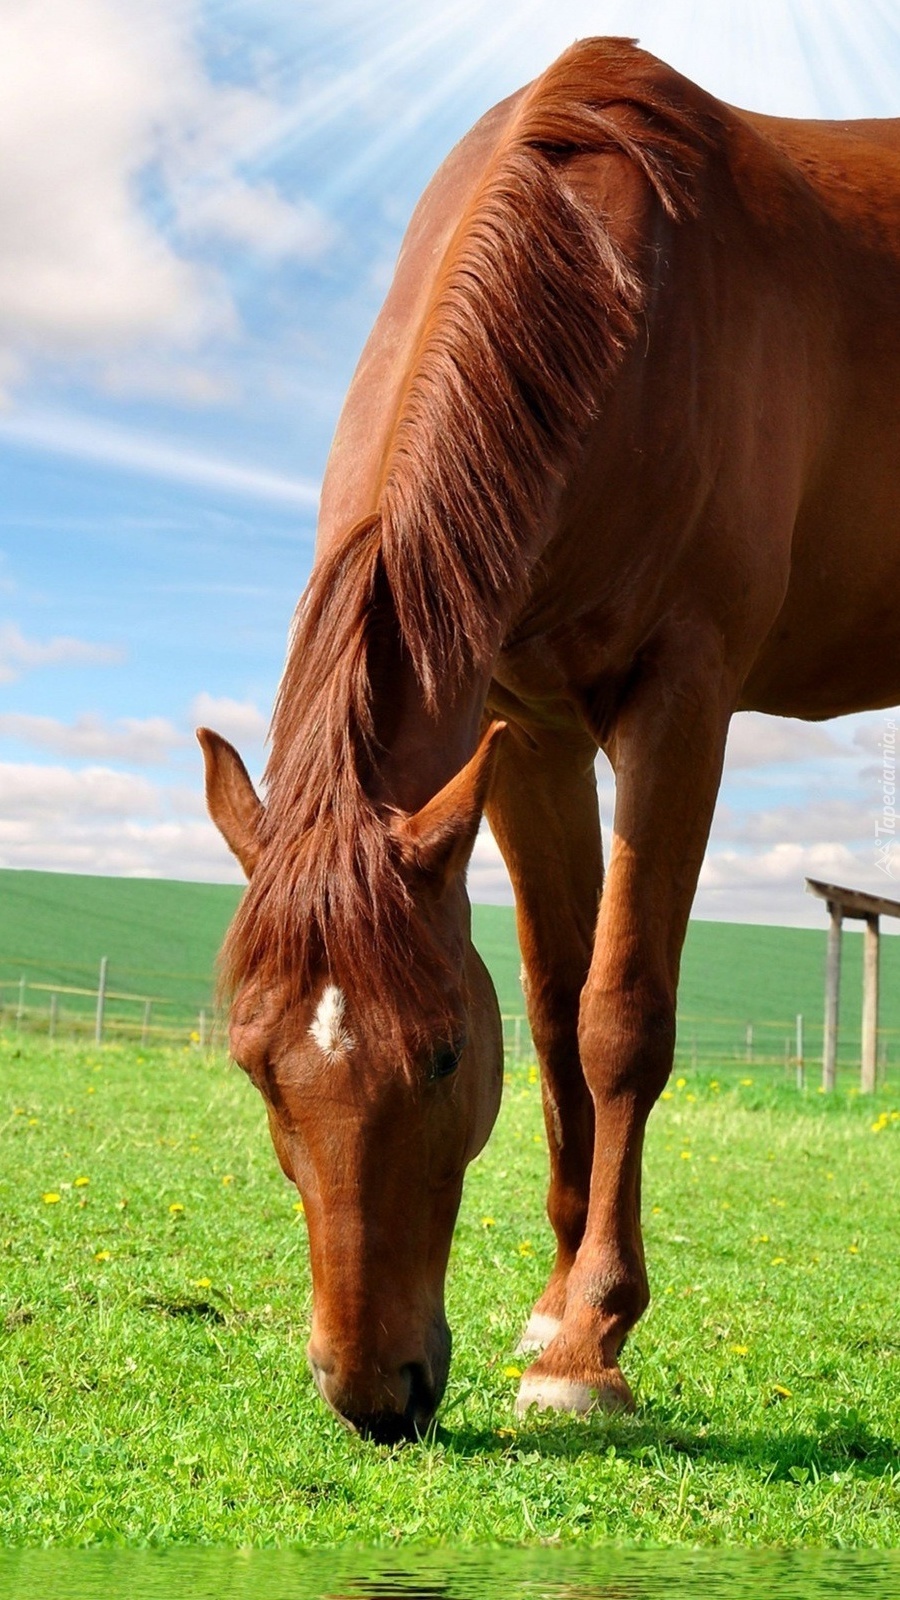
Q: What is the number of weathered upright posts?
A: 2